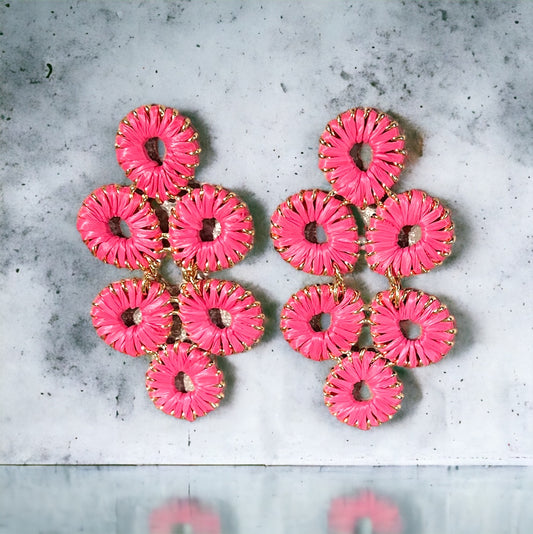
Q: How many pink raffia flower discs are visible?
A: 12